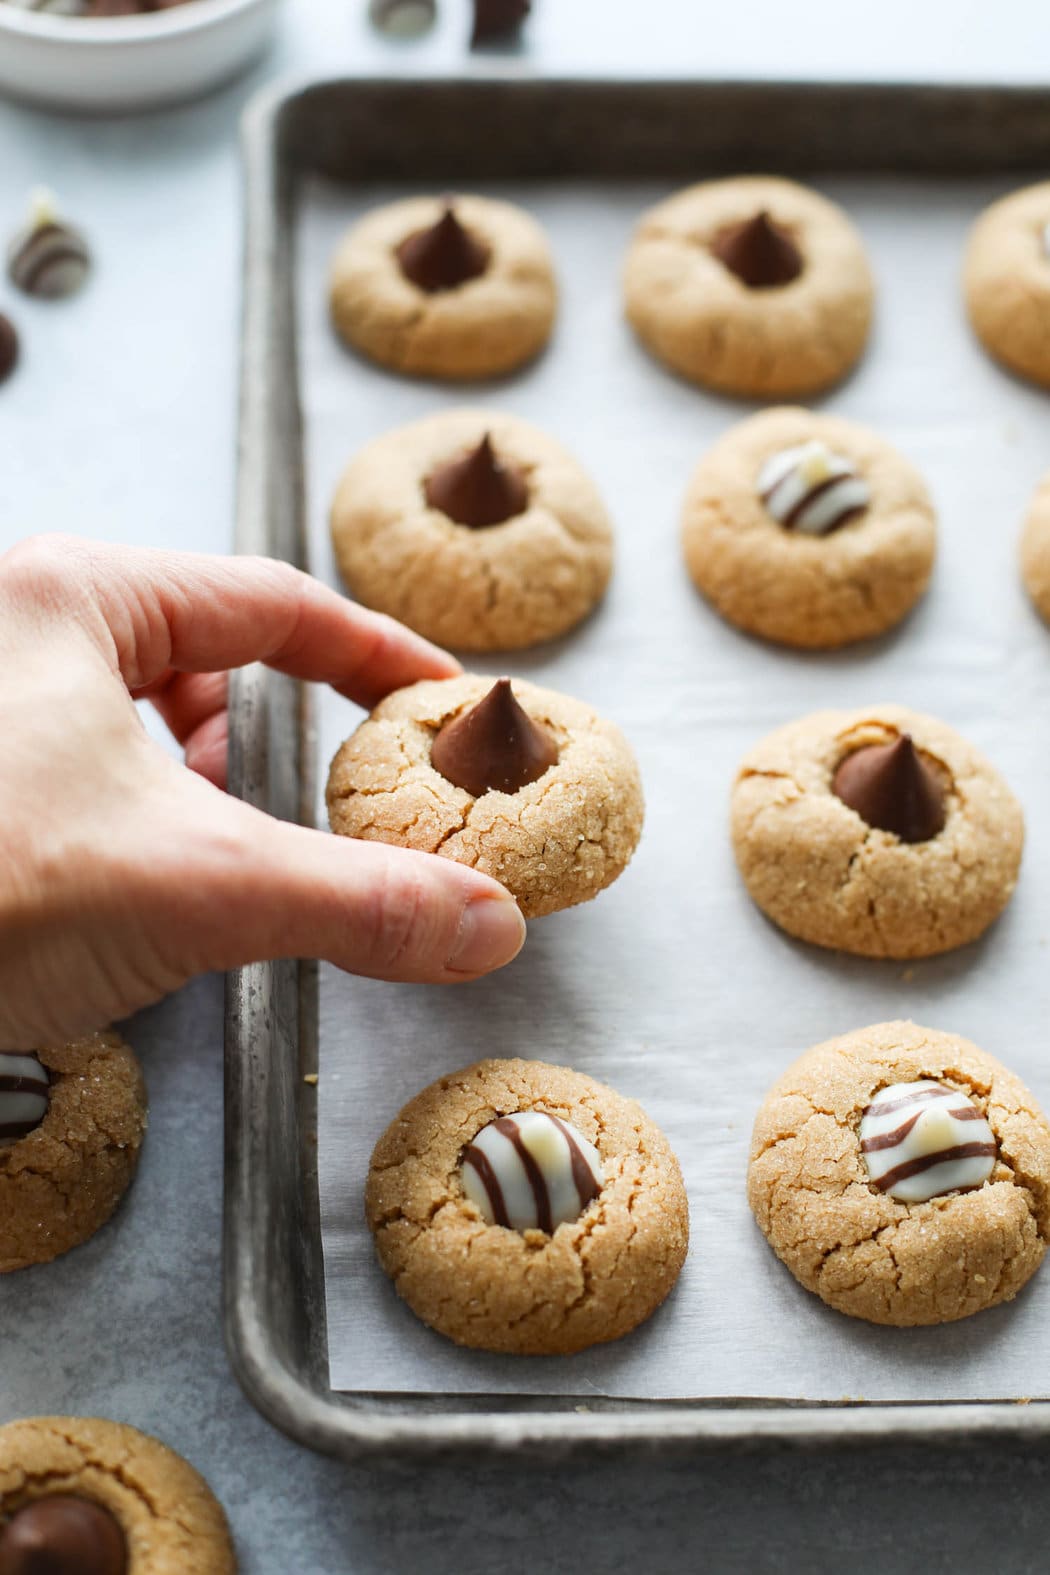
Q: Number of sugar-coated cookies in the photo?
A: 12